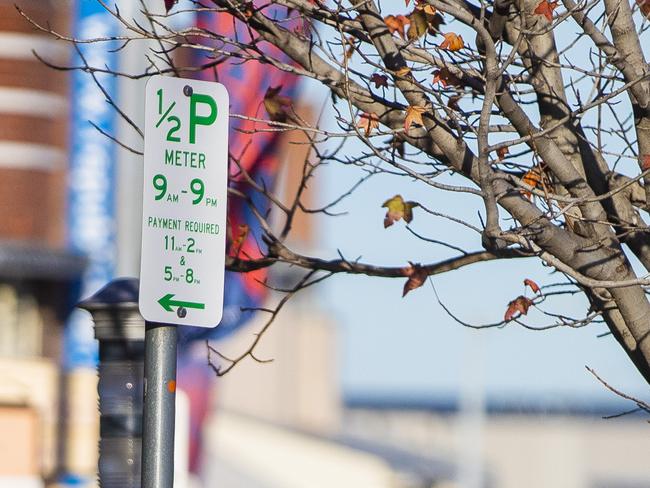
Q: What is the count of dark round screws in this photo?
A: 2